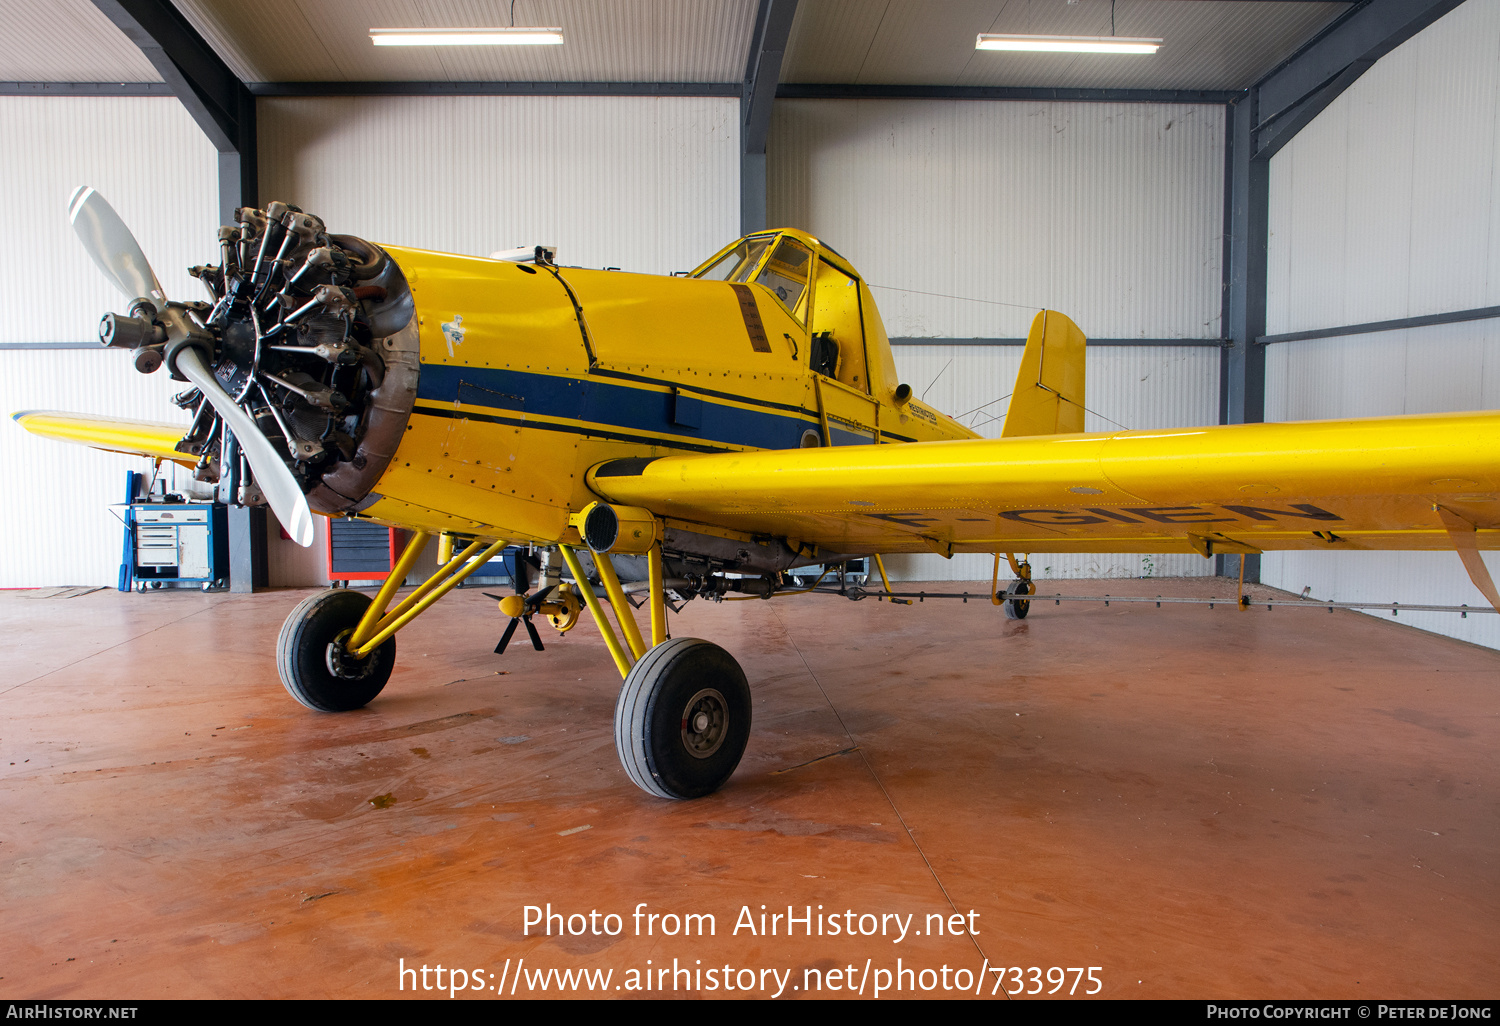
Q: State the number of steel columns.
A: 3